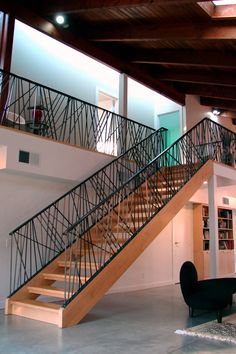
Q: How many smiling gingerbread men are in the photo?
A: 0